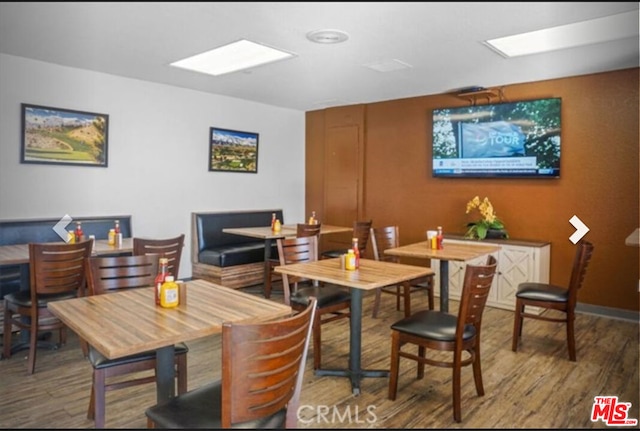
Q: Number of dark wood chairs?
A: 10